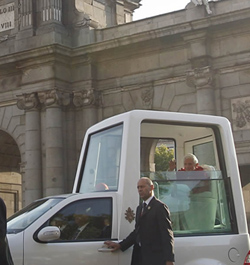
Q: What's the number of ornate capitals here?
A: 4